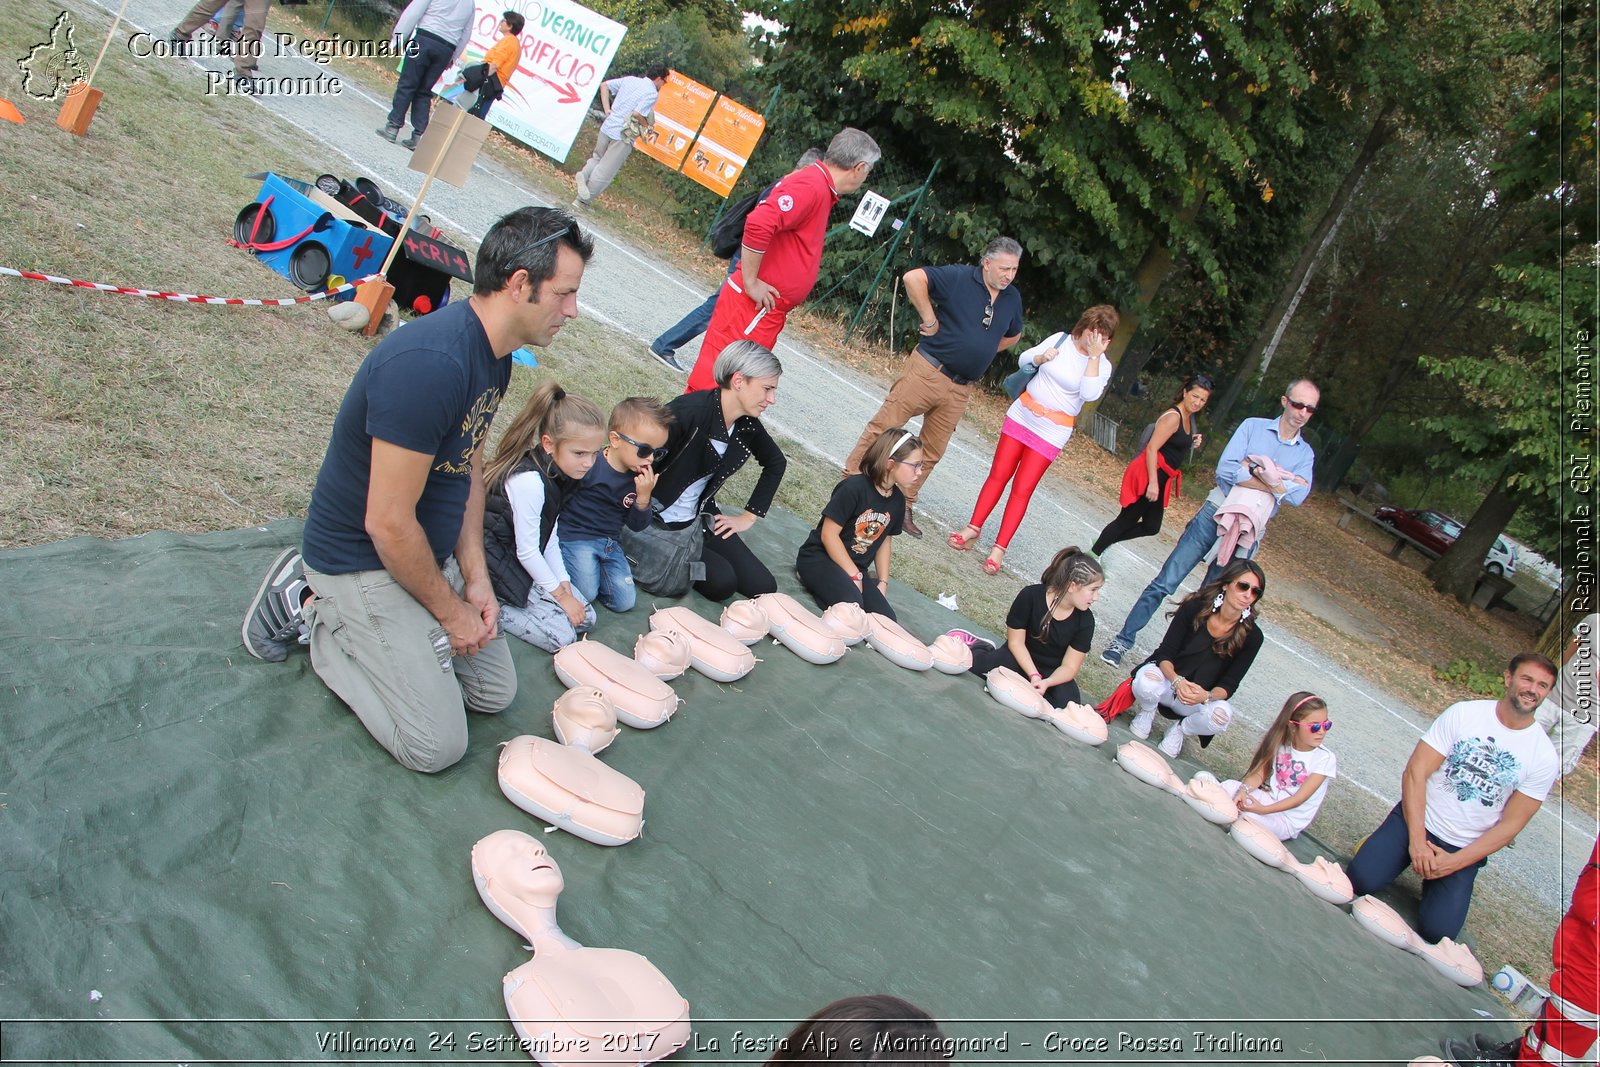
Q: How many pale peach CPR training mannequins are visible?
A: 10